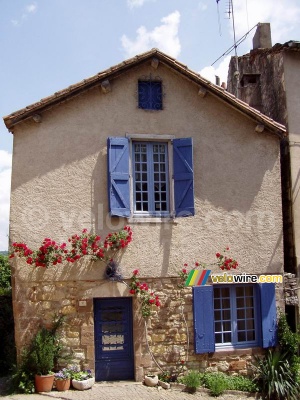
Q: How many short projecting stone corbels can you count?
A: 5